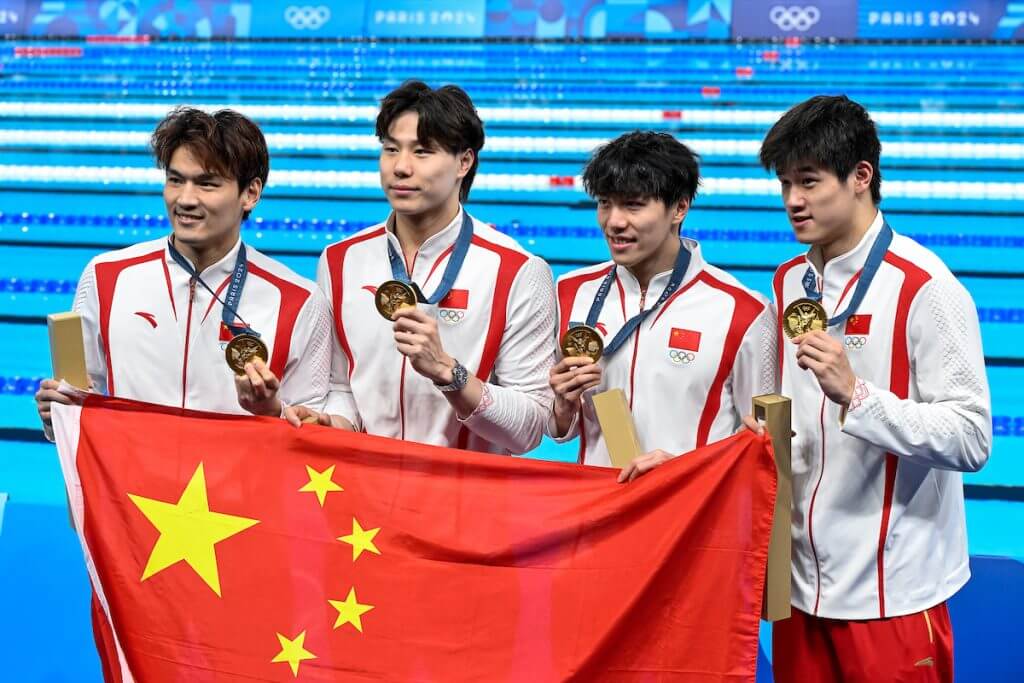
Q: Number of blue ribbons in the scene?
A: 4